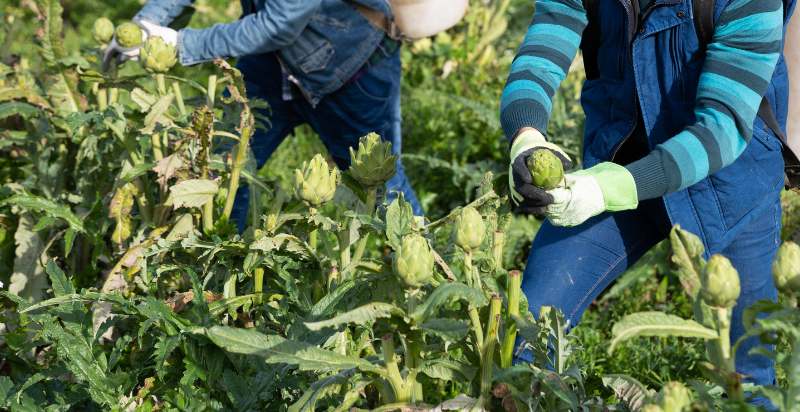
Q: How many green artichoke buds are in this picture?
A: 11